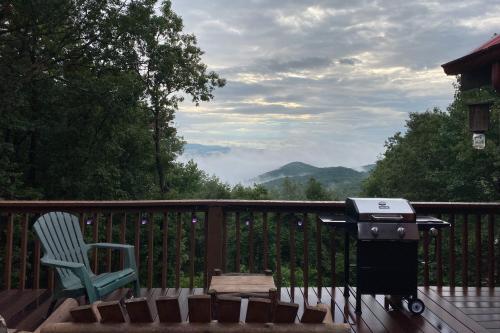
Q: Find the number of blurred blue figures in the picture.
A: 0